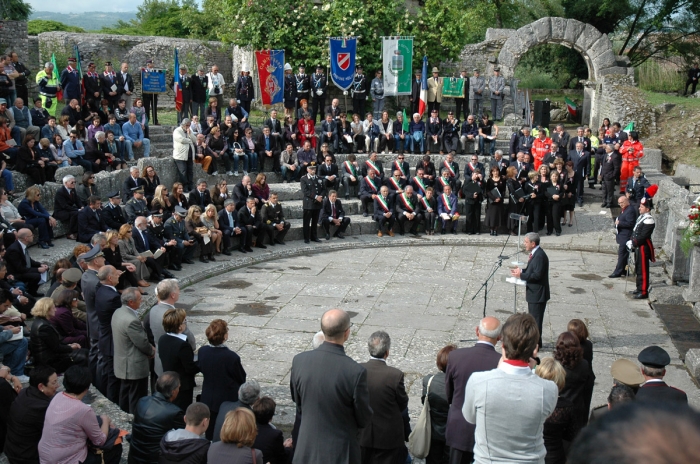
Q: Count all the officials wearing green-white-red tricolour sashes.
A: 13